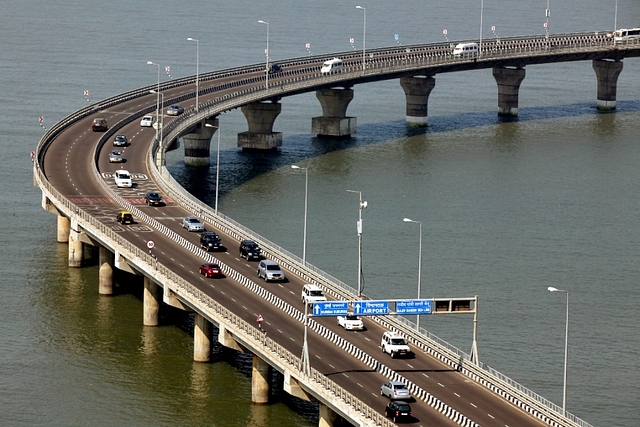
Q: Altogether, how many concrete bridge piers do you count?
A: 13